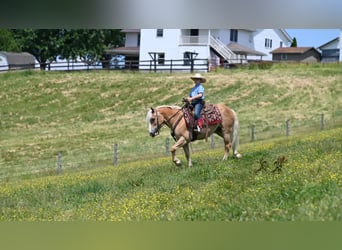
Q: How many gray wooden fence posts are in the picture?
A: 7